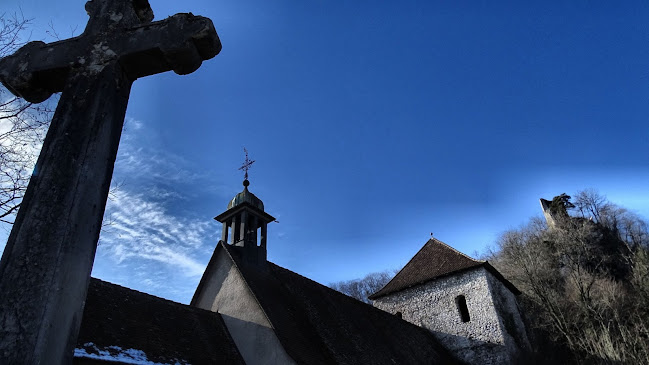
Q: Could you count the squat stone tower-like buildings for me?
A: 1